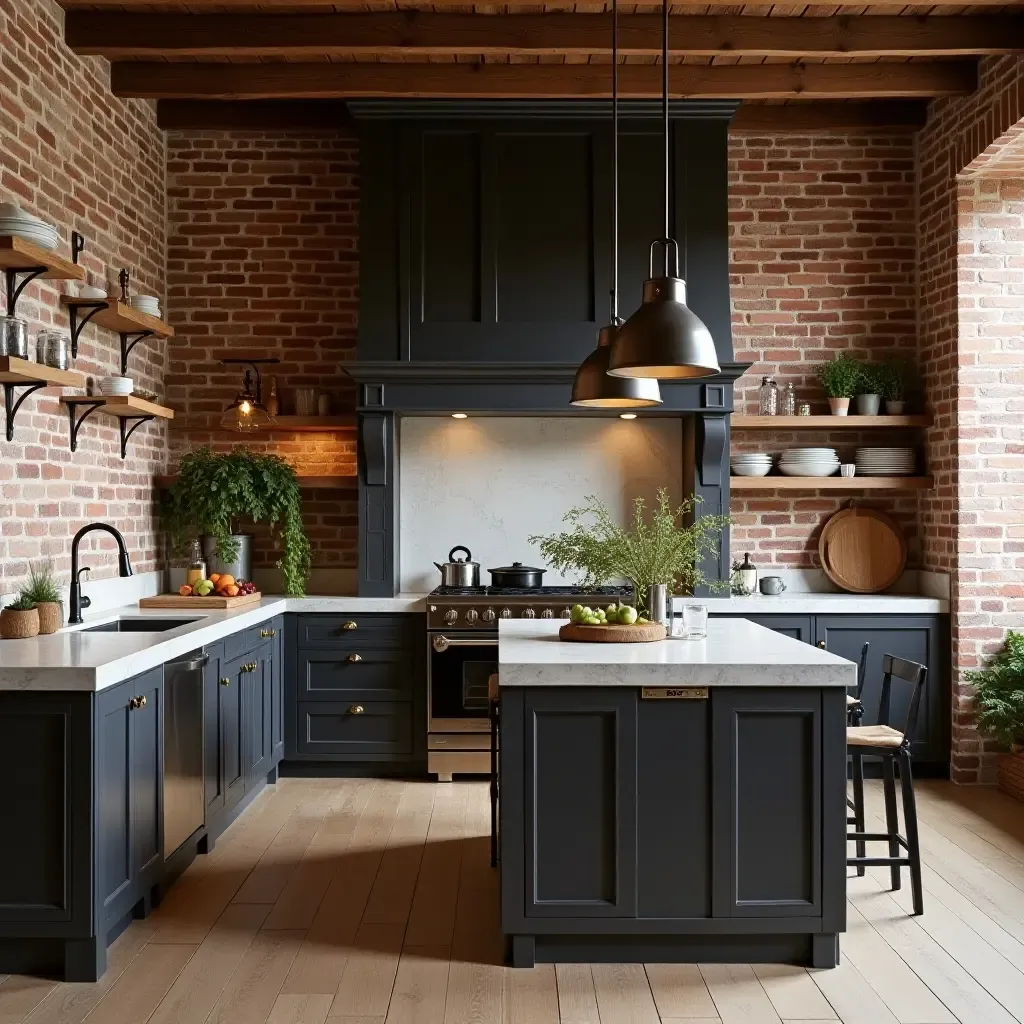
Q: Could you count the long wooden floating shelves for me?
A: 4